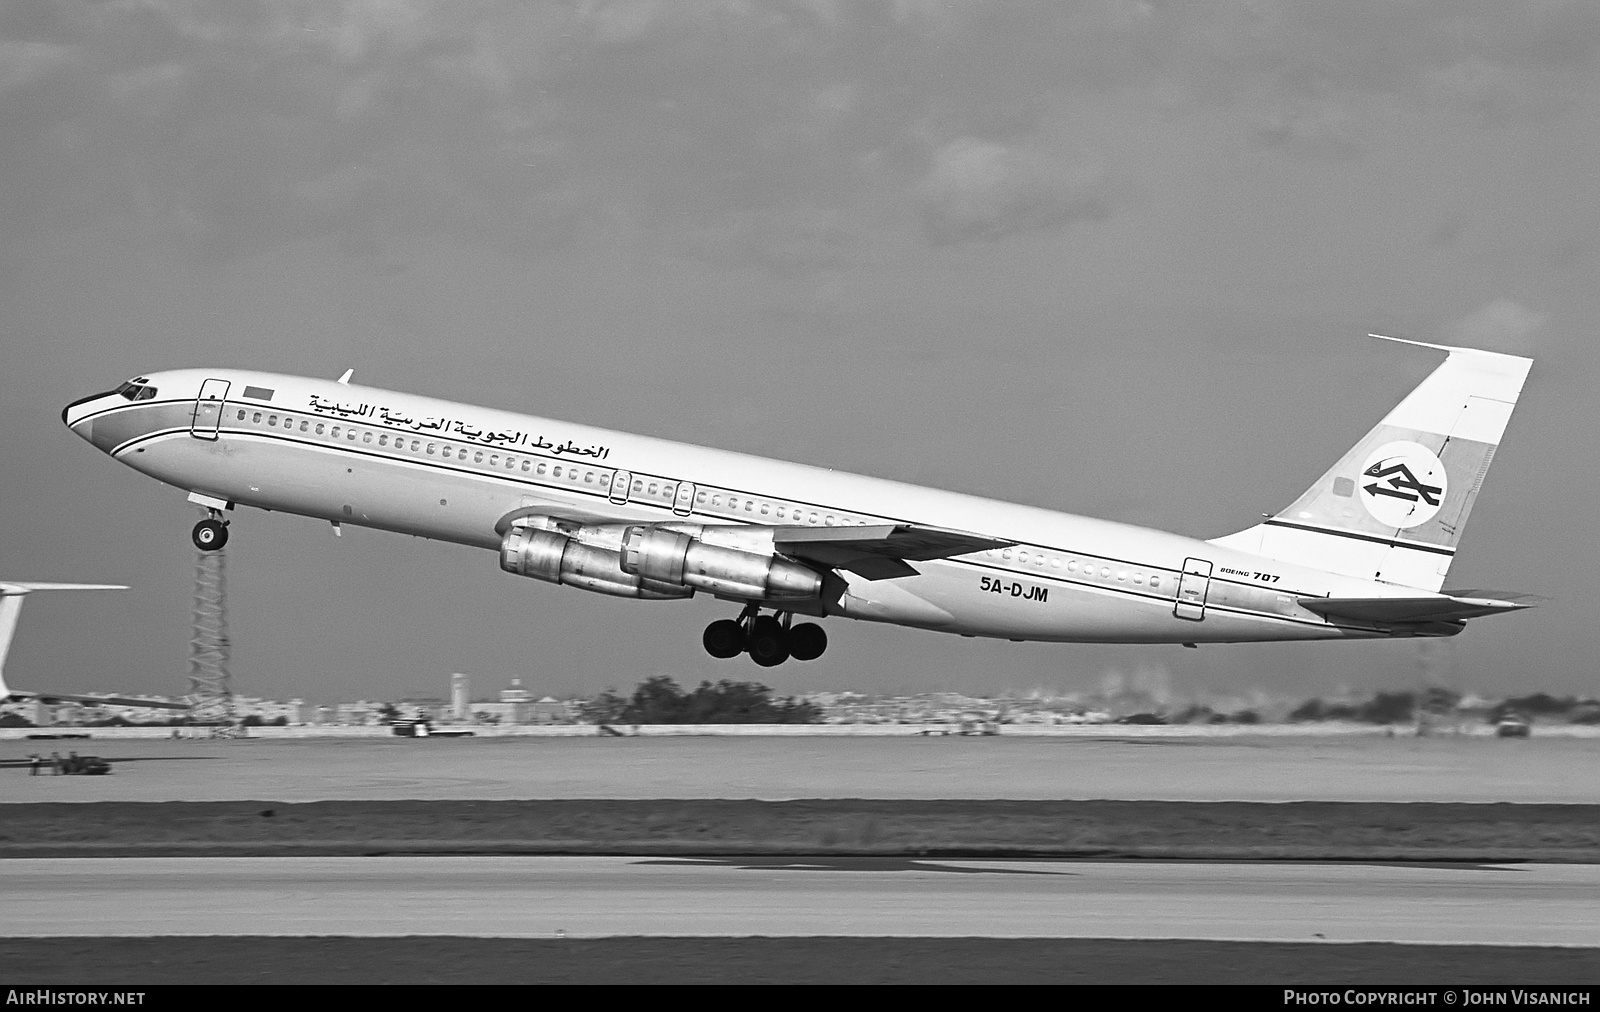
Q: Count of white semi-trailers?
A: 0